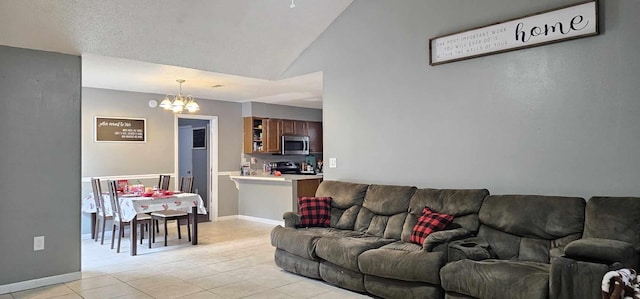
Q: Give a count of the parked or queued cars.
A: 0